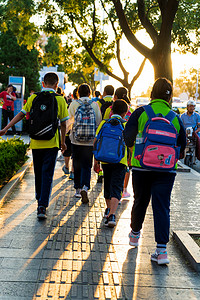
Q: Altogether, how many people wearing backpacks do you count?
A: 6